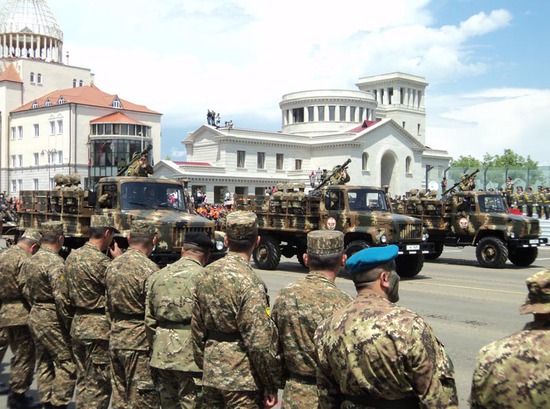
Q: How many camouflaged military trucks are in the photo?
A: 3